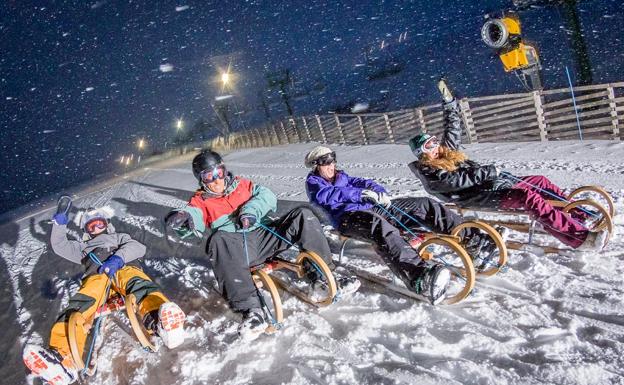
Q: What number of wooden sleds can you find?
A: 4